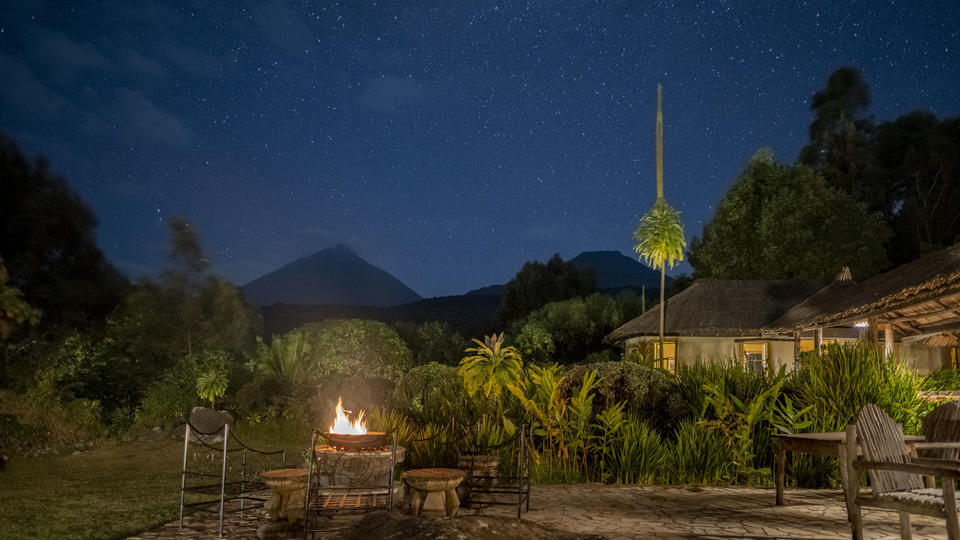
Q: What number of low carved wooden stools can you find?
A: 2